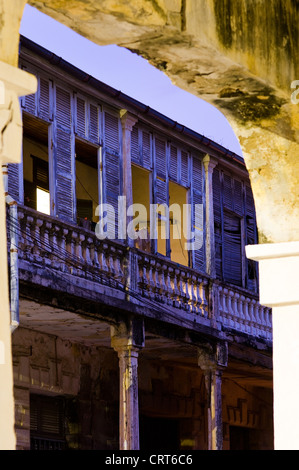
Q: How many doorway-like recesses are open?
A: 4